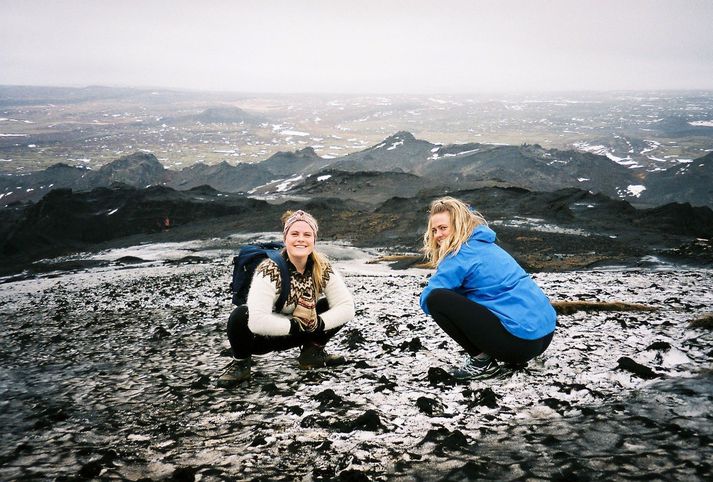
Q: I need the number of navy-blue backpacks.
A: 1